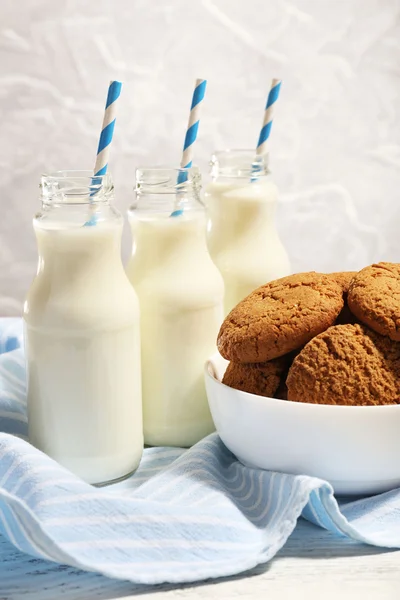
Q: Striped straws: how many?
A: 3